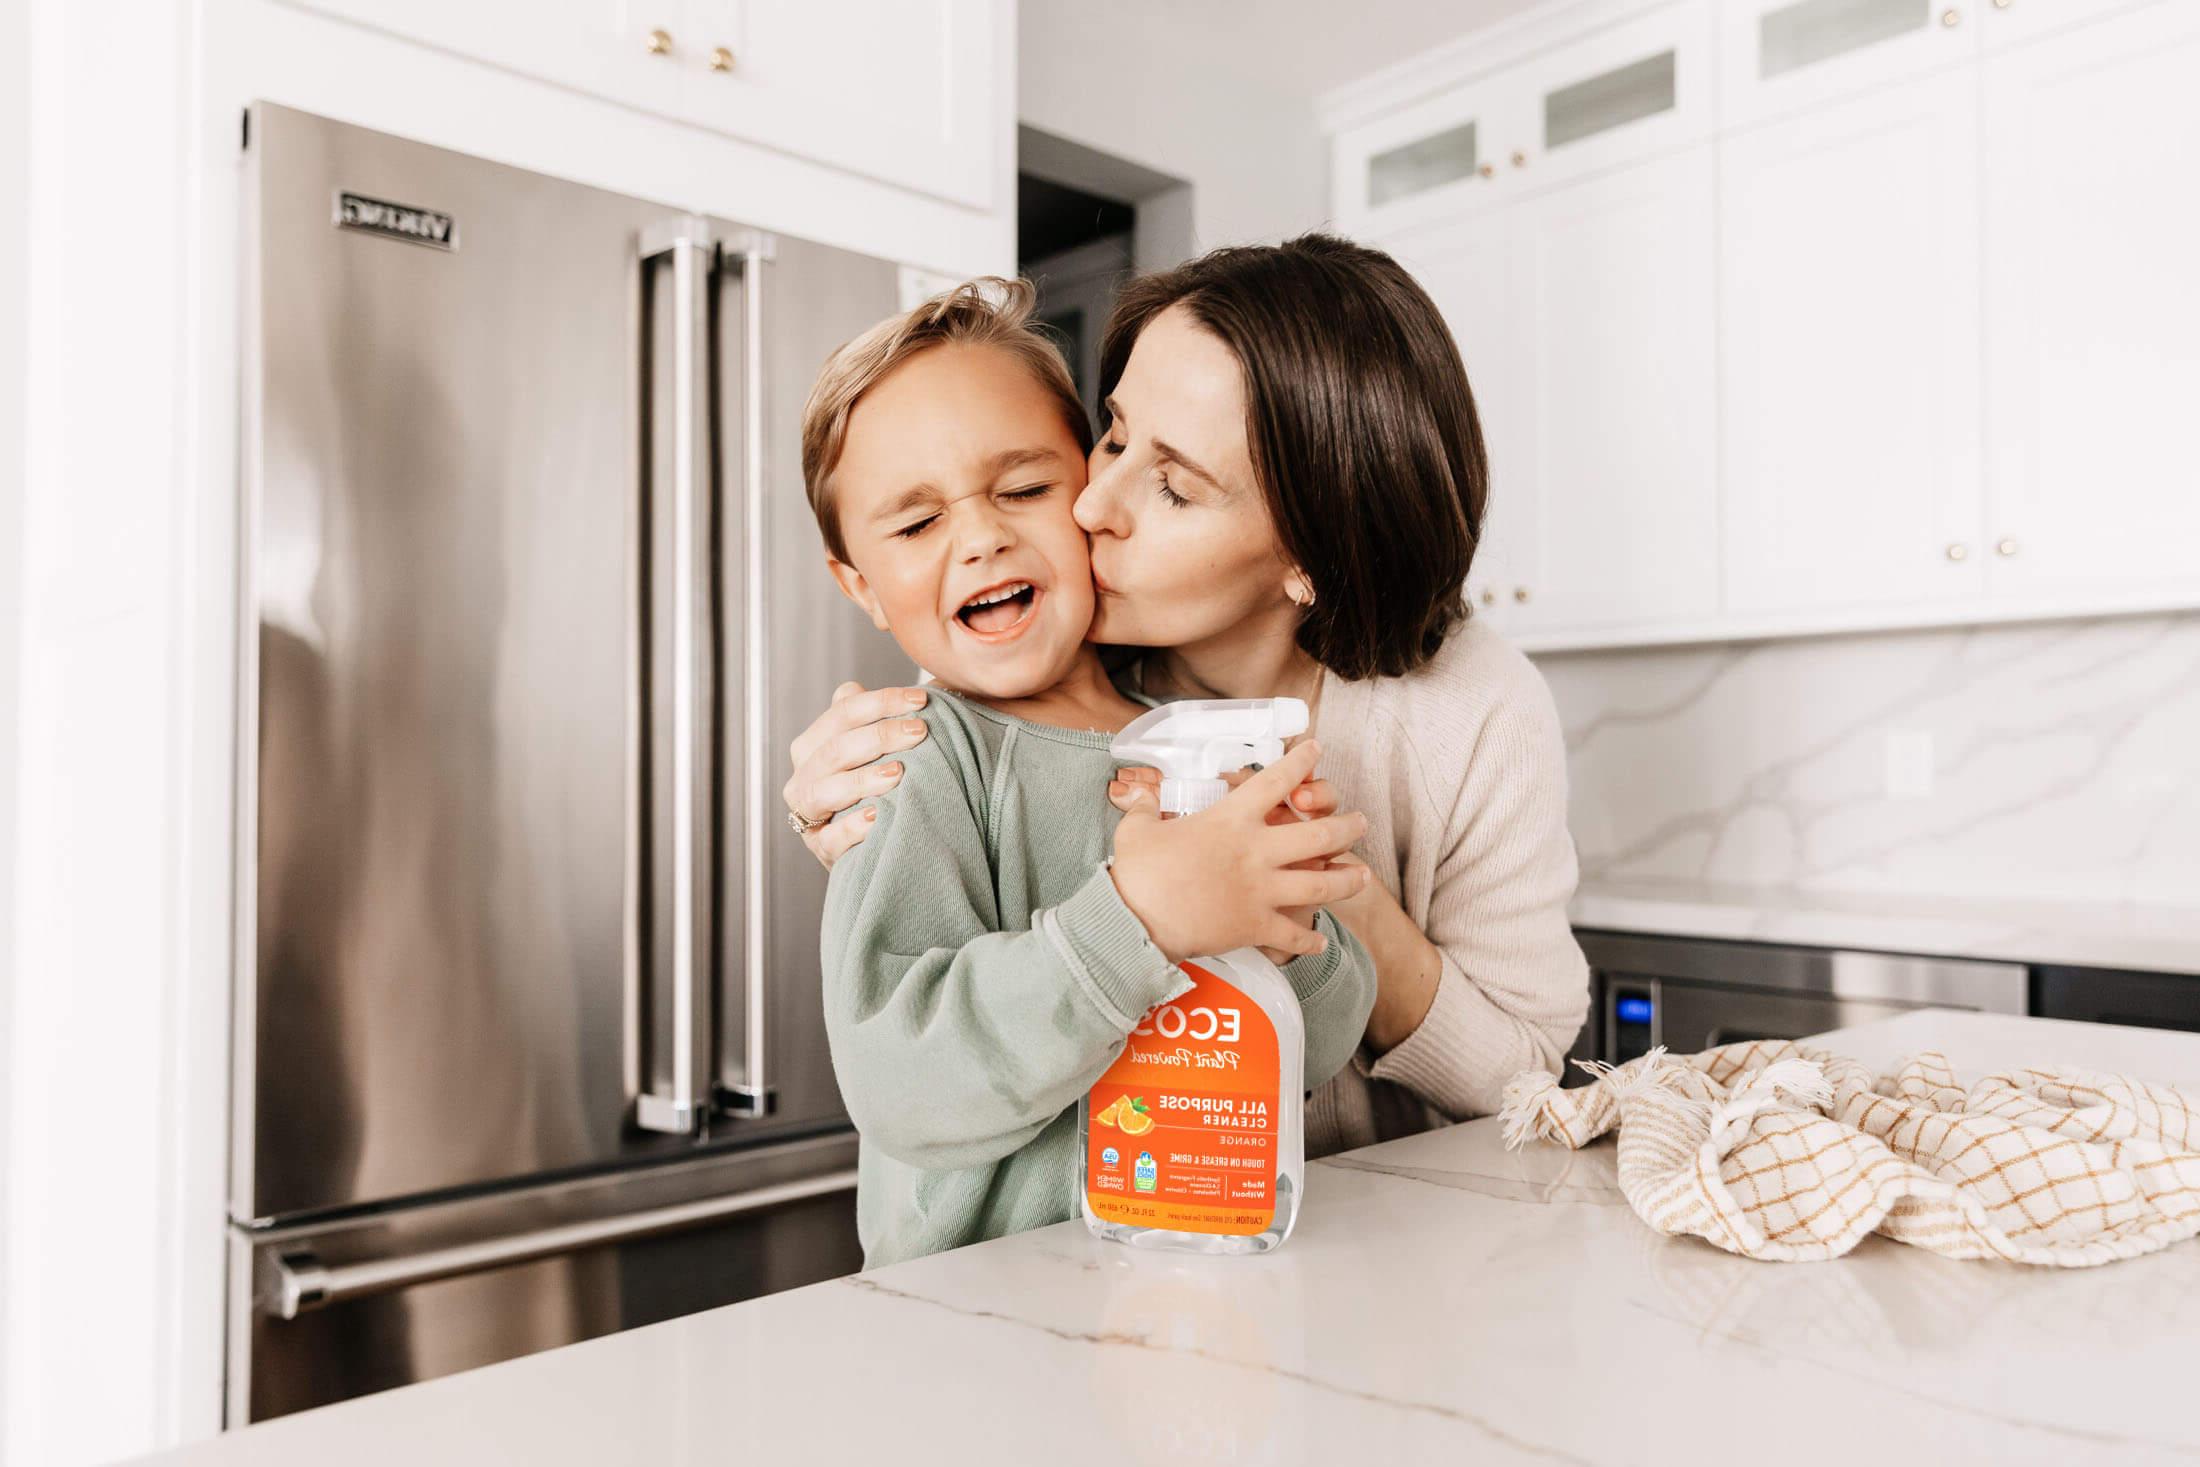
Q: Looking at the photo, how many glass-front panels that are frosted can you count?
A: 3